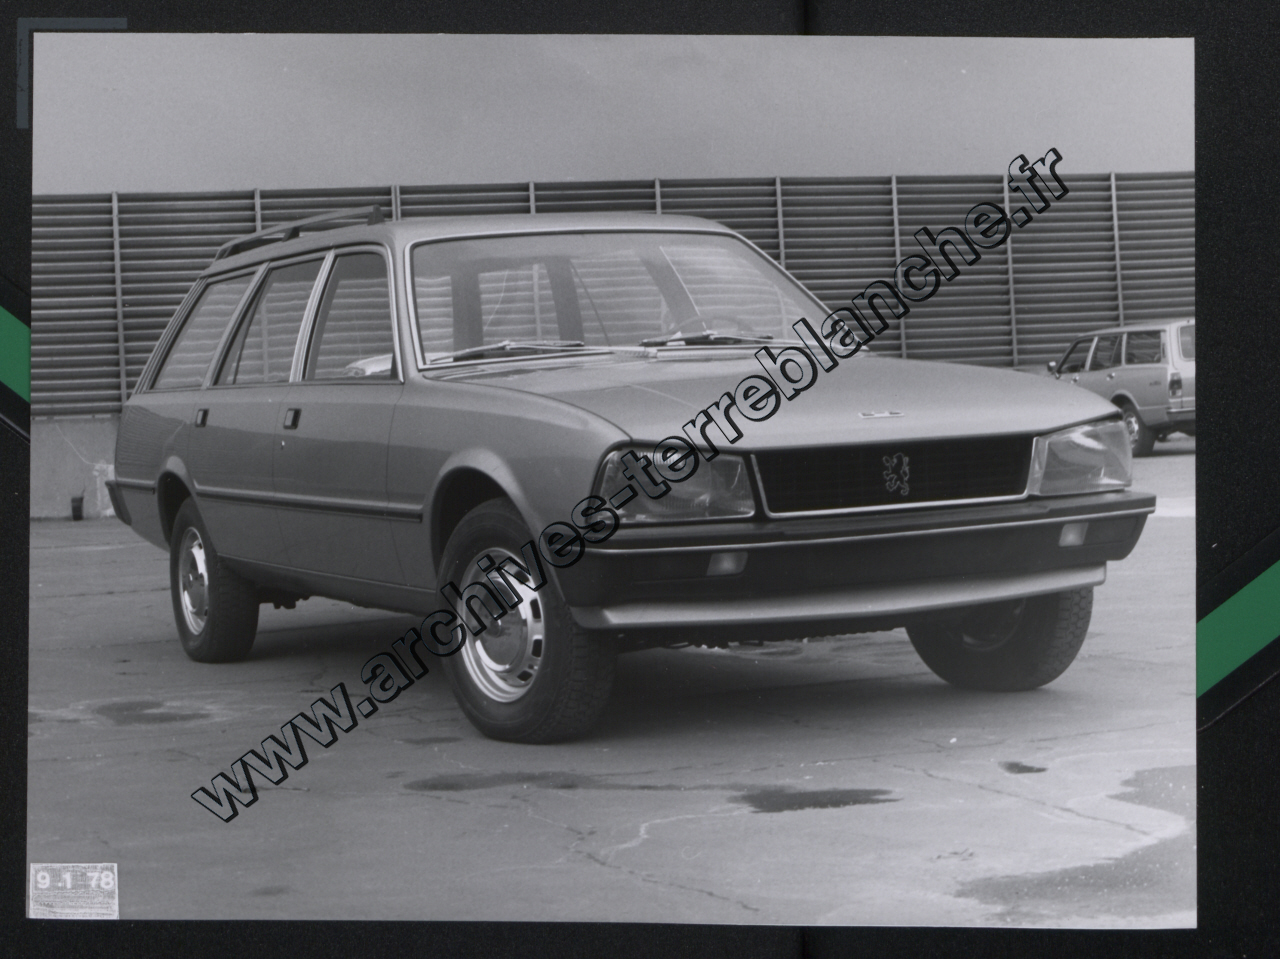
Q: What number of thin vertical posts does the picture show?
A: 9